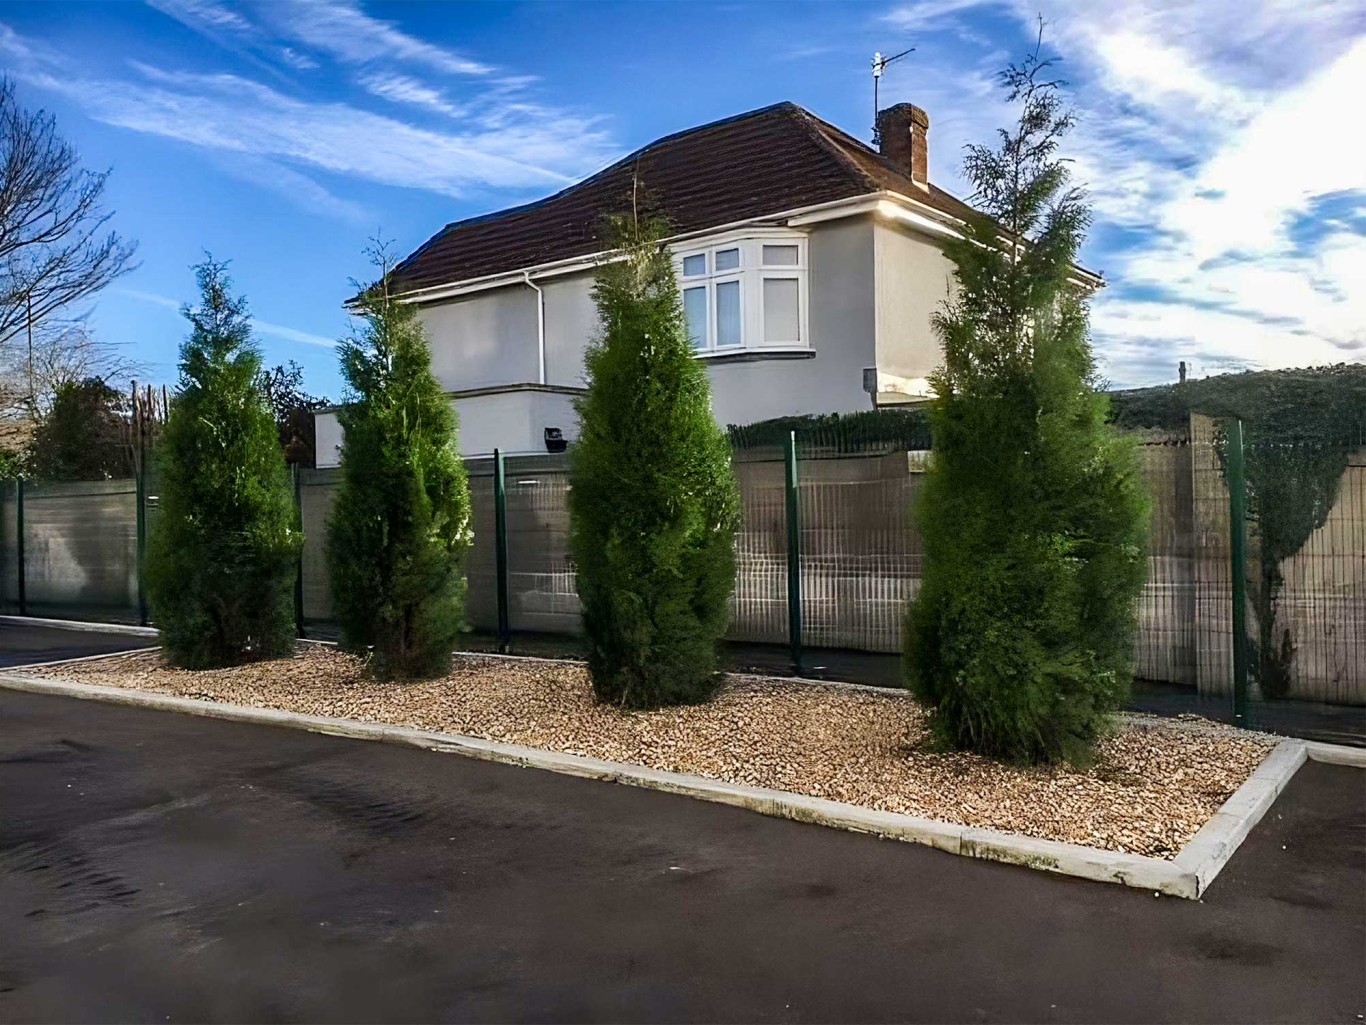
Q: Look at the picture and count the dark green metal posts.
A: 6